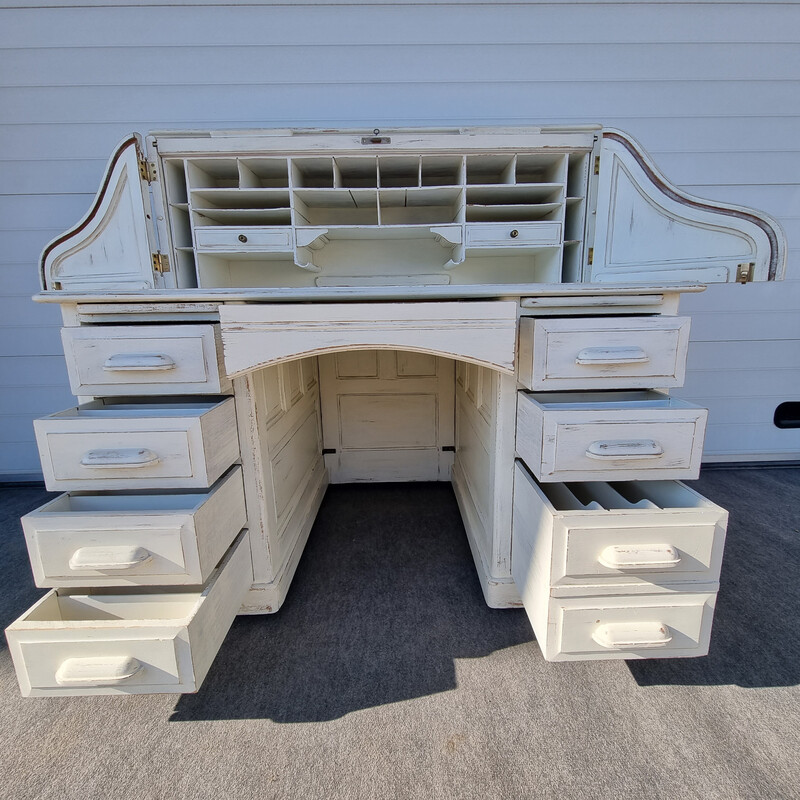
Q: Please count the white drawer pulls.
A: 8